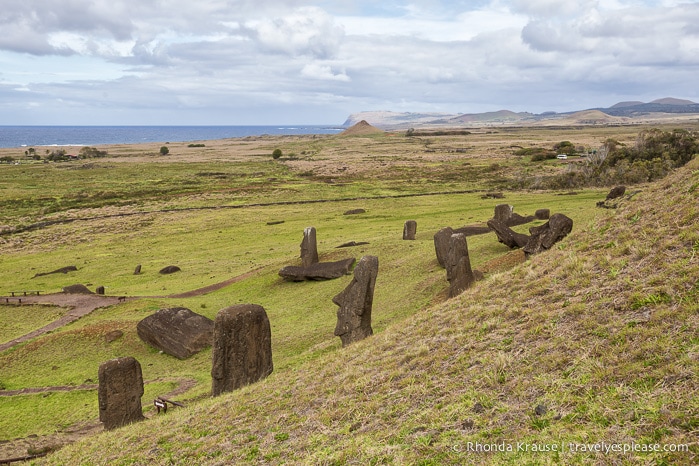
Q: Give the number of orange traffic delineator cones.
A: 0